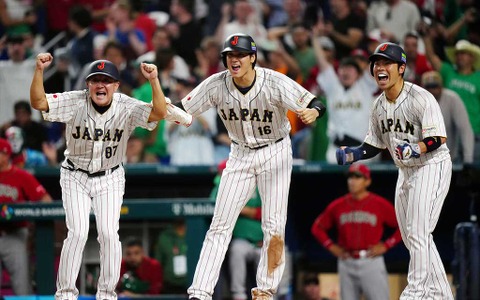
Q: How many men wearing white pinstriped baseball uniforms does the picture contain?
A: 3